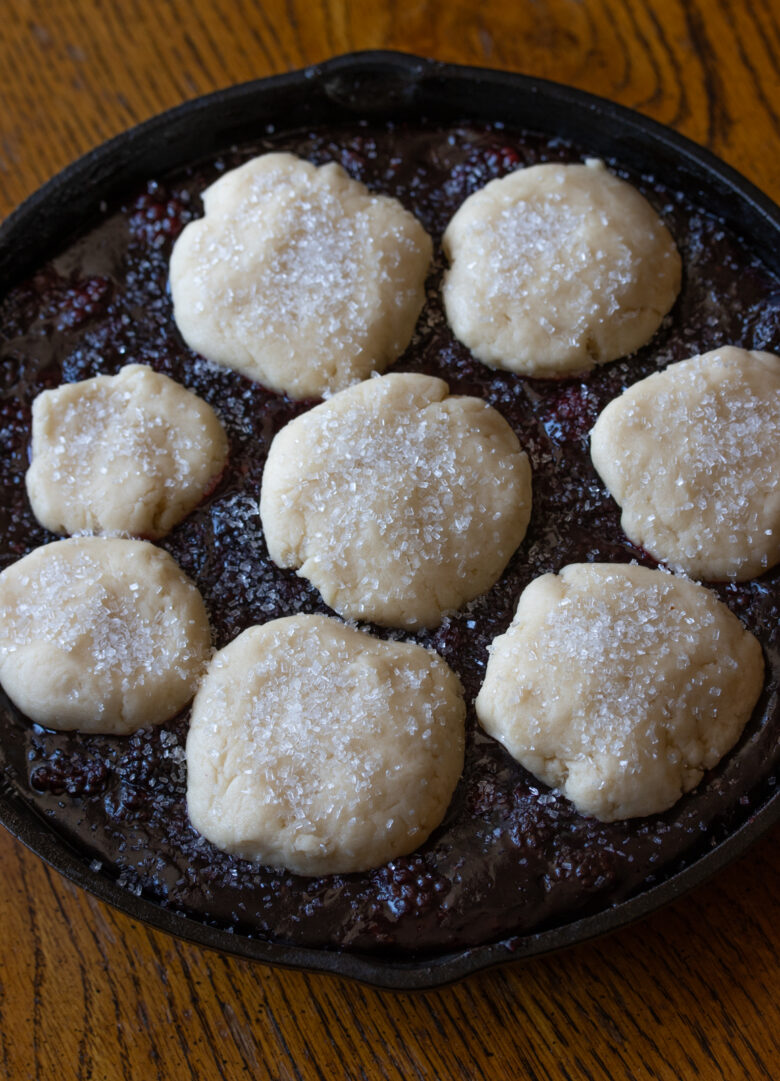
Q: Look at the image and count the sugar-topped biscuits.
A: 8